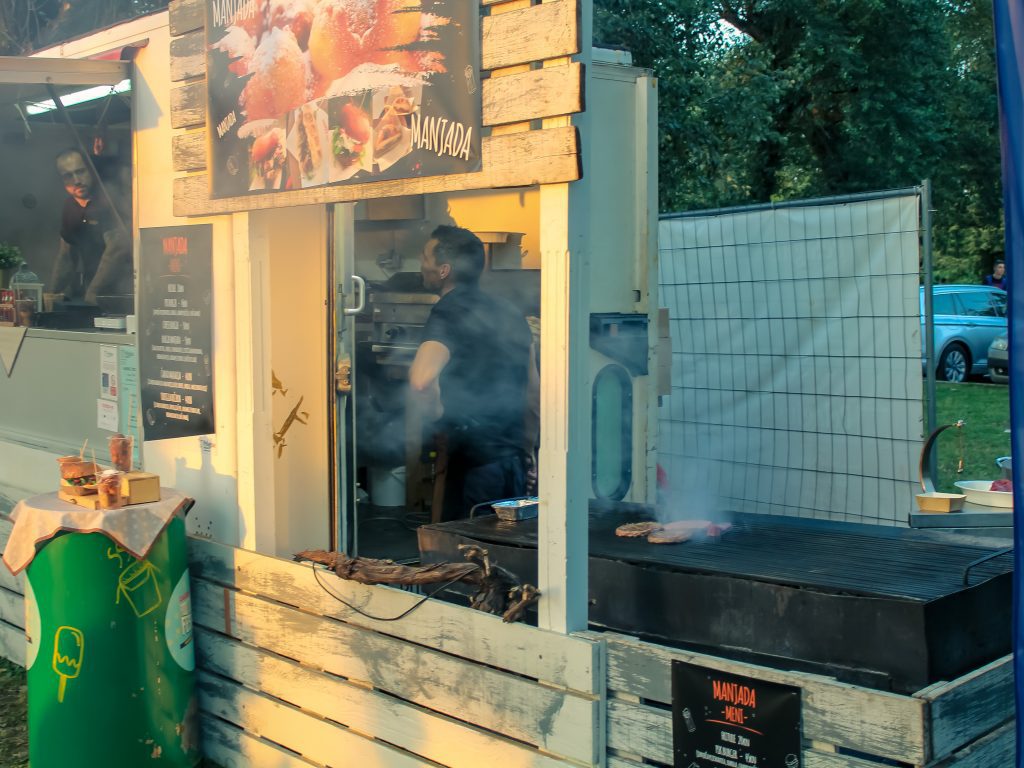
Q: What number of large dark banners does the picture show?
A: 3